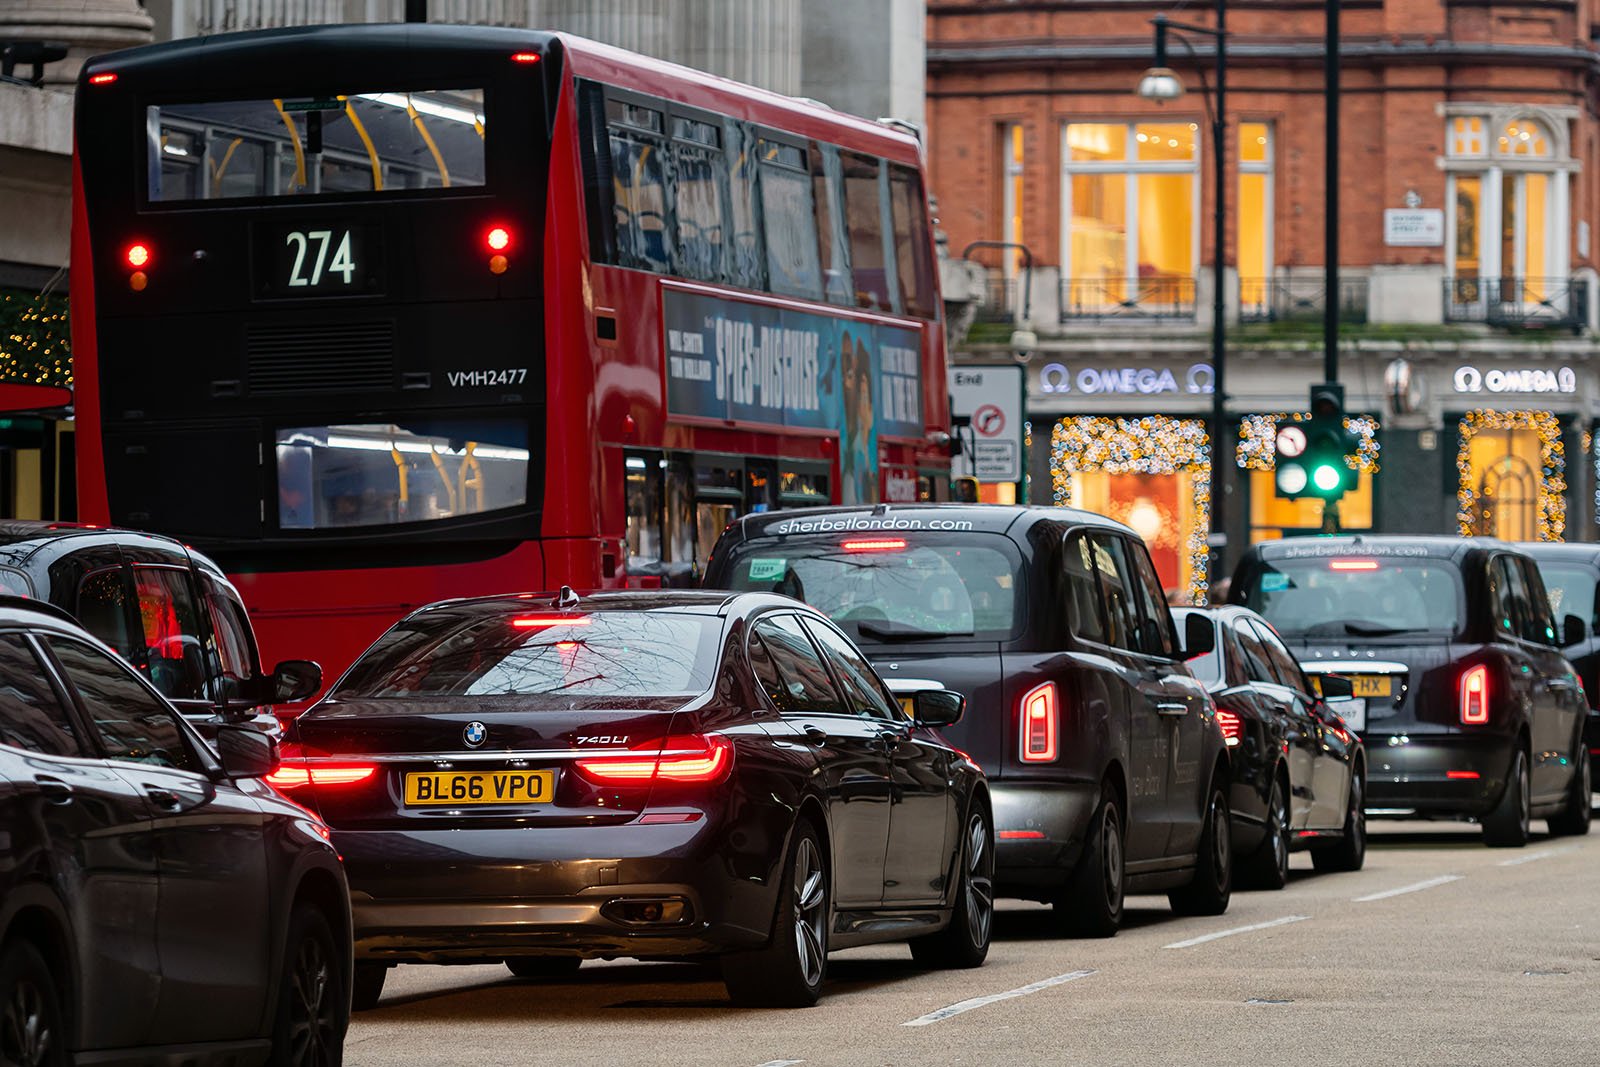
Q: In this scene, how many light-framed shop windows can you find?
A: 3